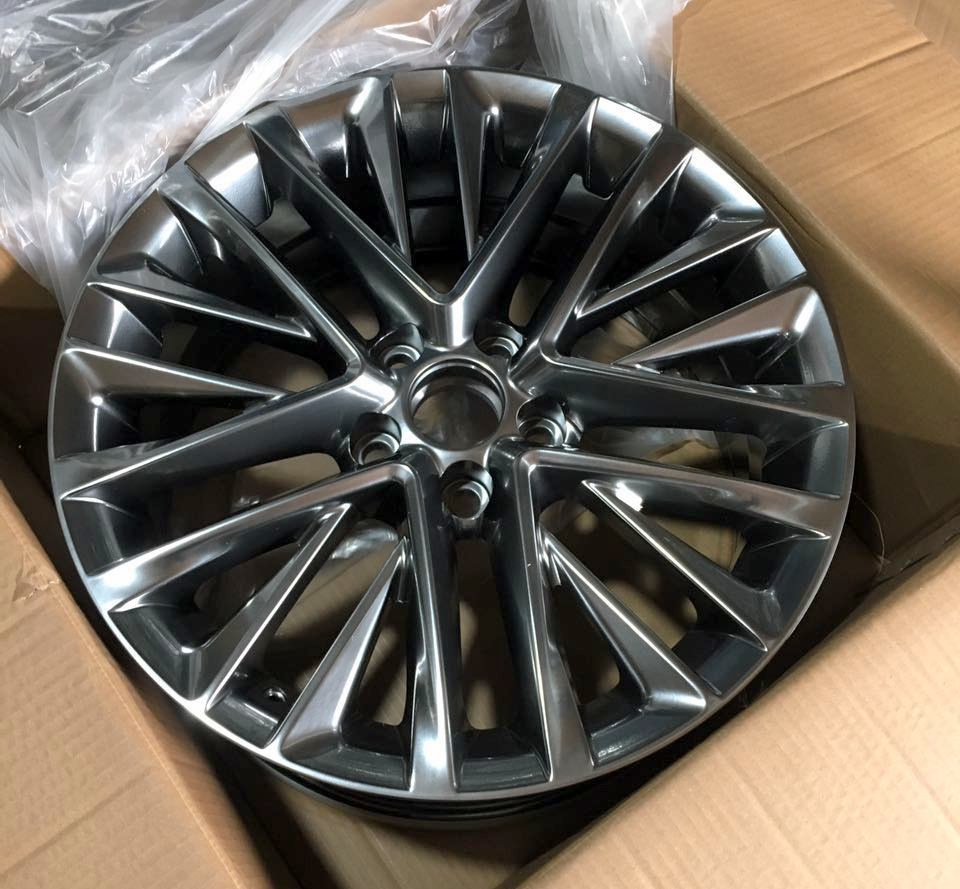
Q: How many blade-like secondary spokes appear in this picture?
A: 10